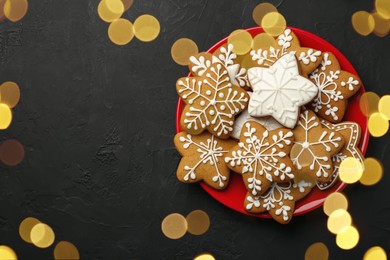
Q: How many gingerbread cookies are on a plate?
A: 11